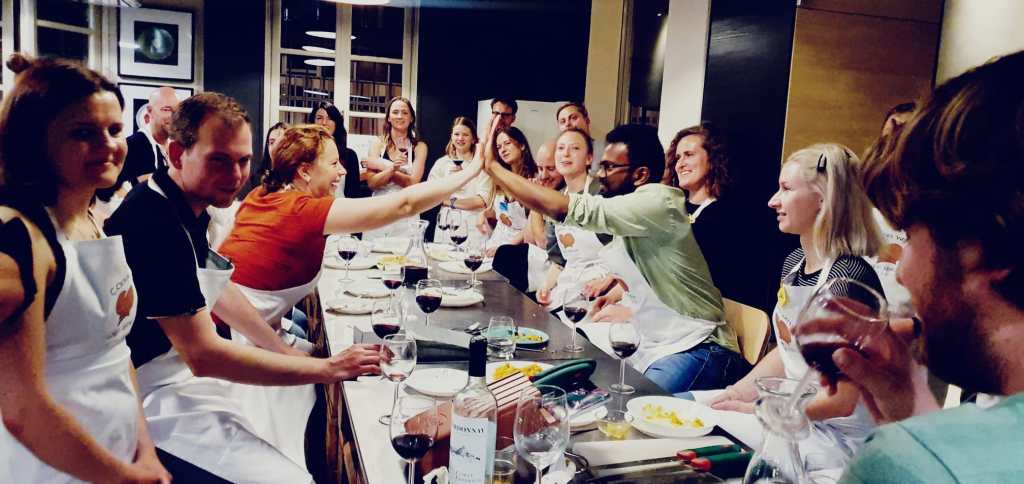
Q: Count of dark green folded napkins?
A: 0